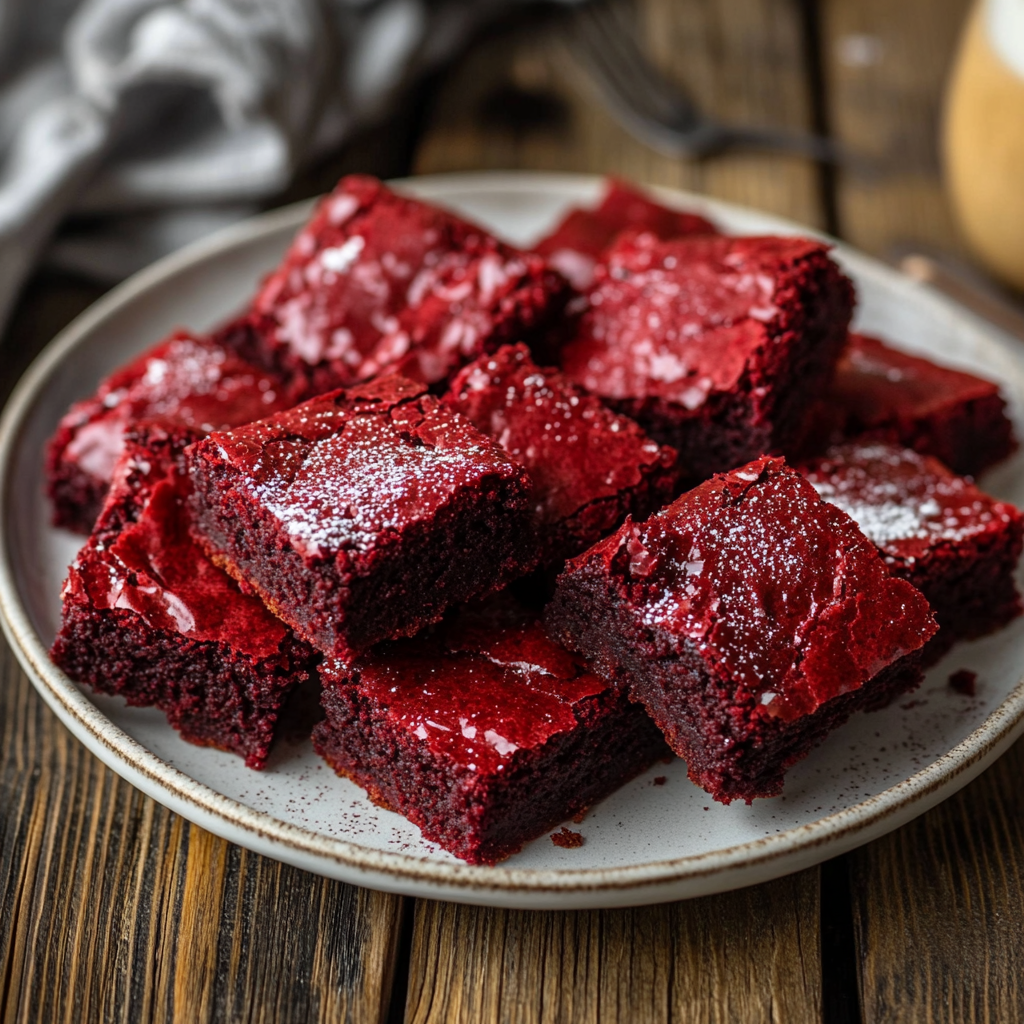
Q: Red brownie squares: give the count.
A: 11